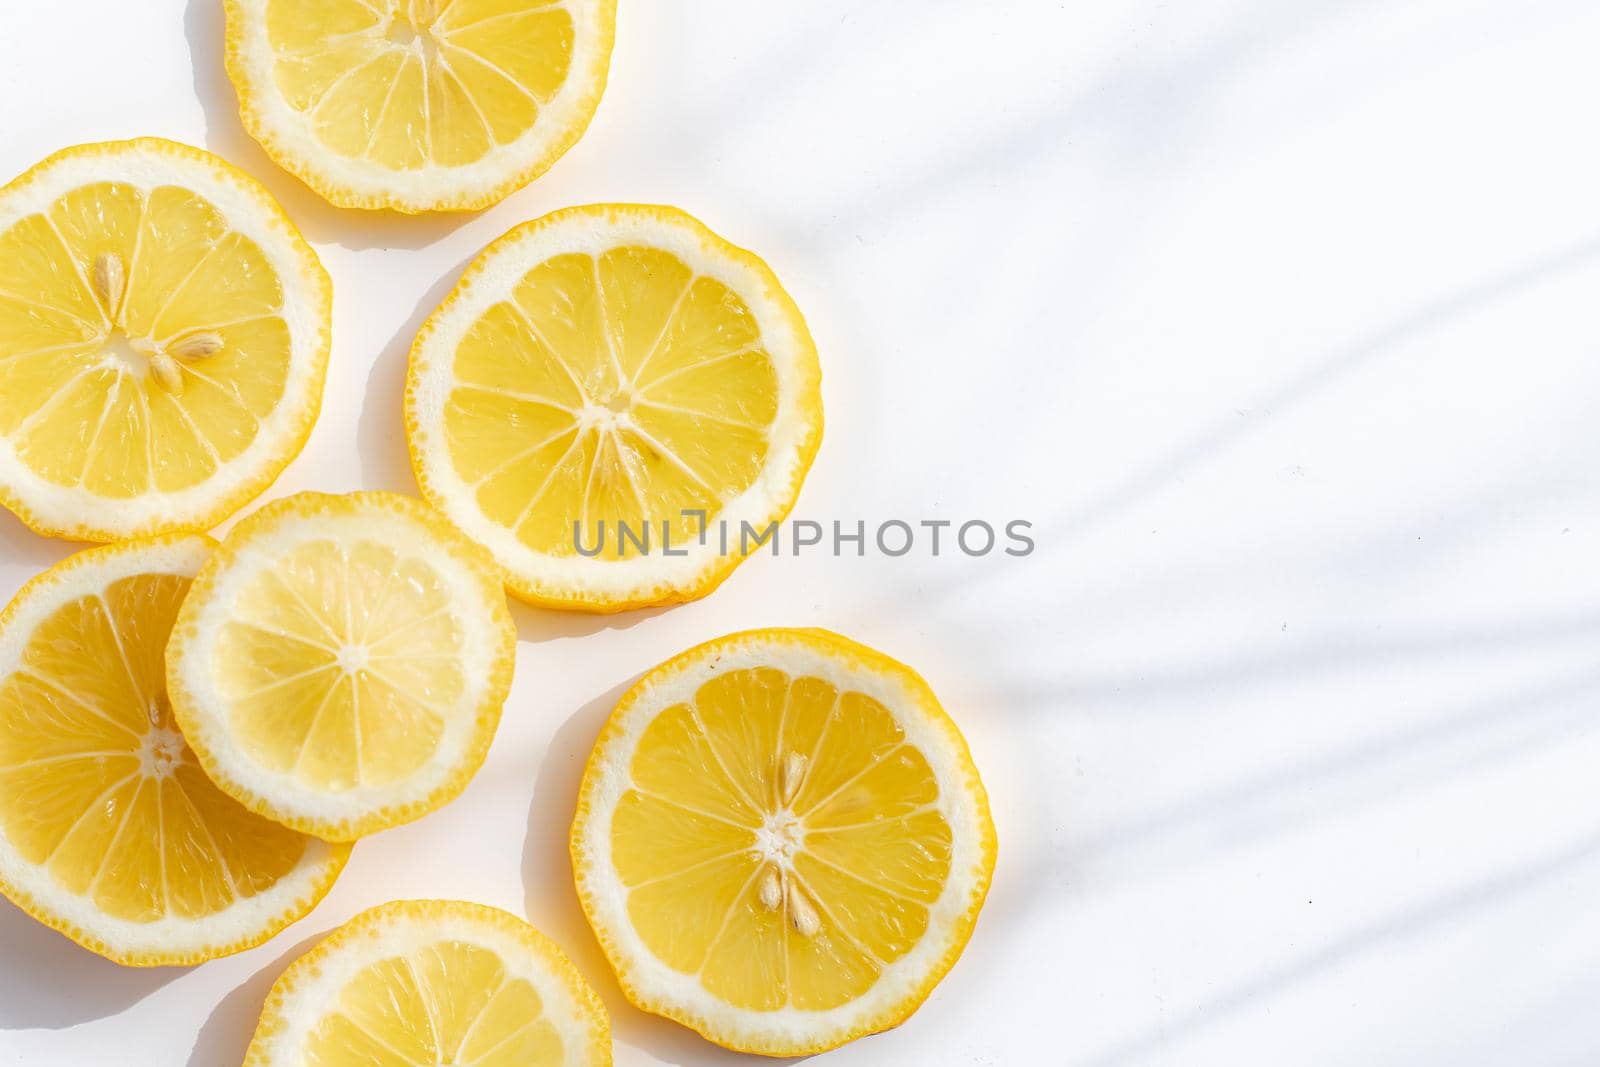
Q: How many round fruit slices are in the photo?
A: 7